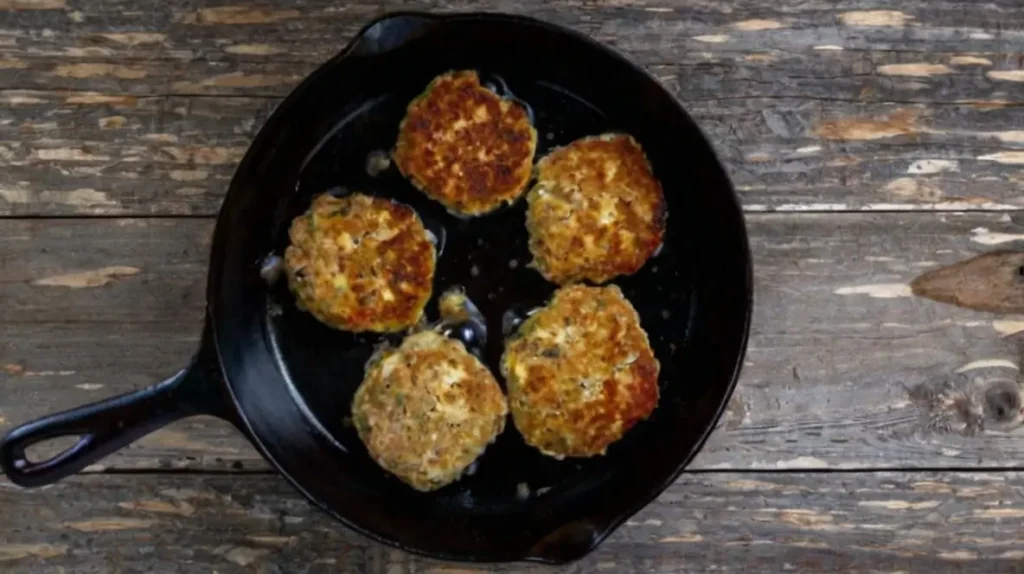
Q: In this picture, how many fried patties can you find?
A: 5